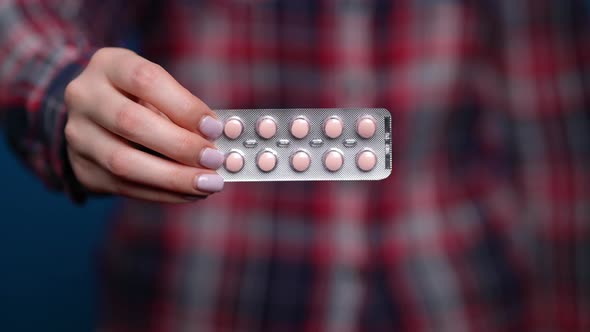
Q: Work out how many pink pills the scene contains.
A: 10